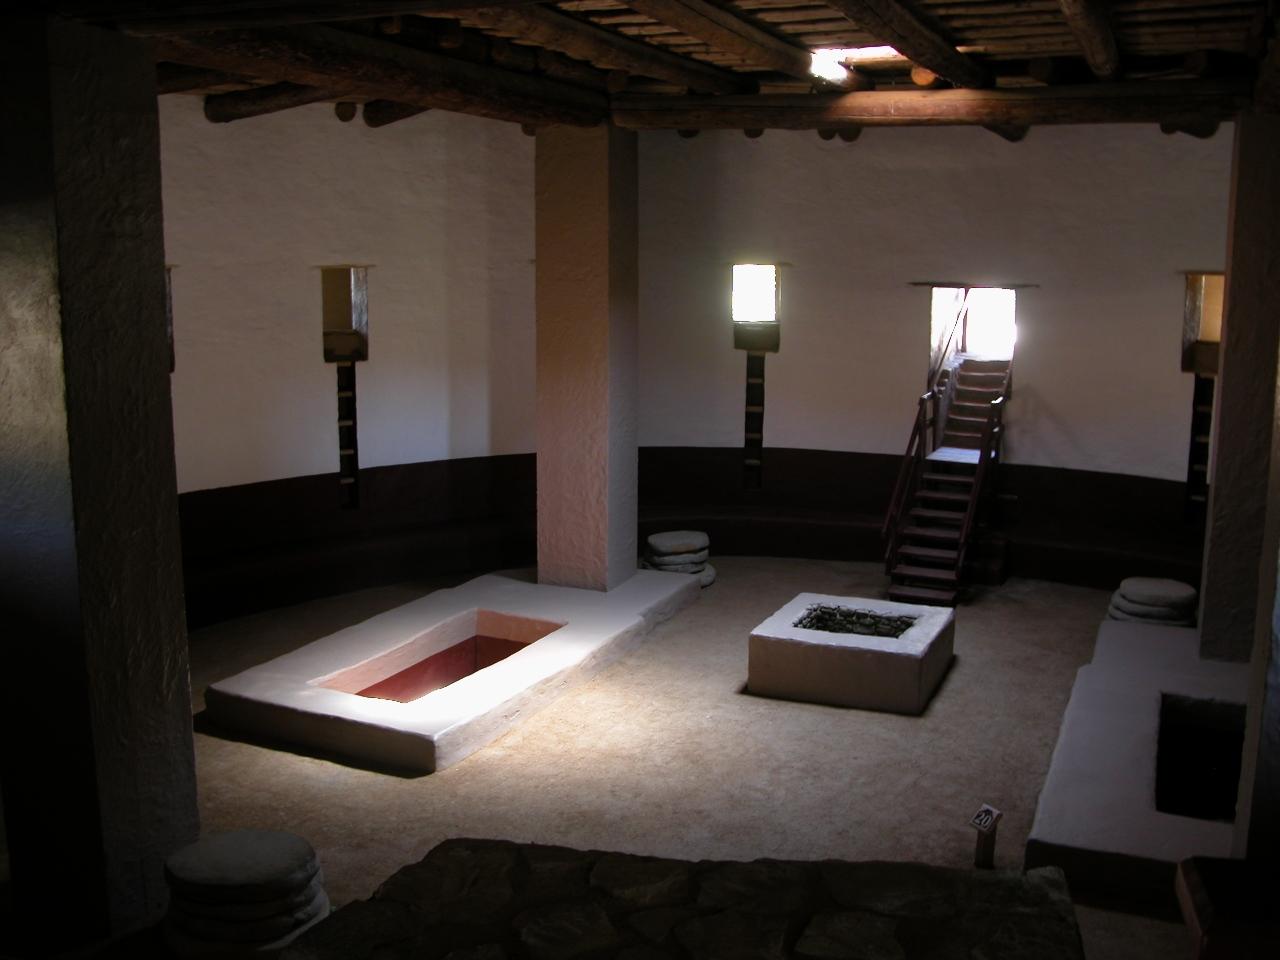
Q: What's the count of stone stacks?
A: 3